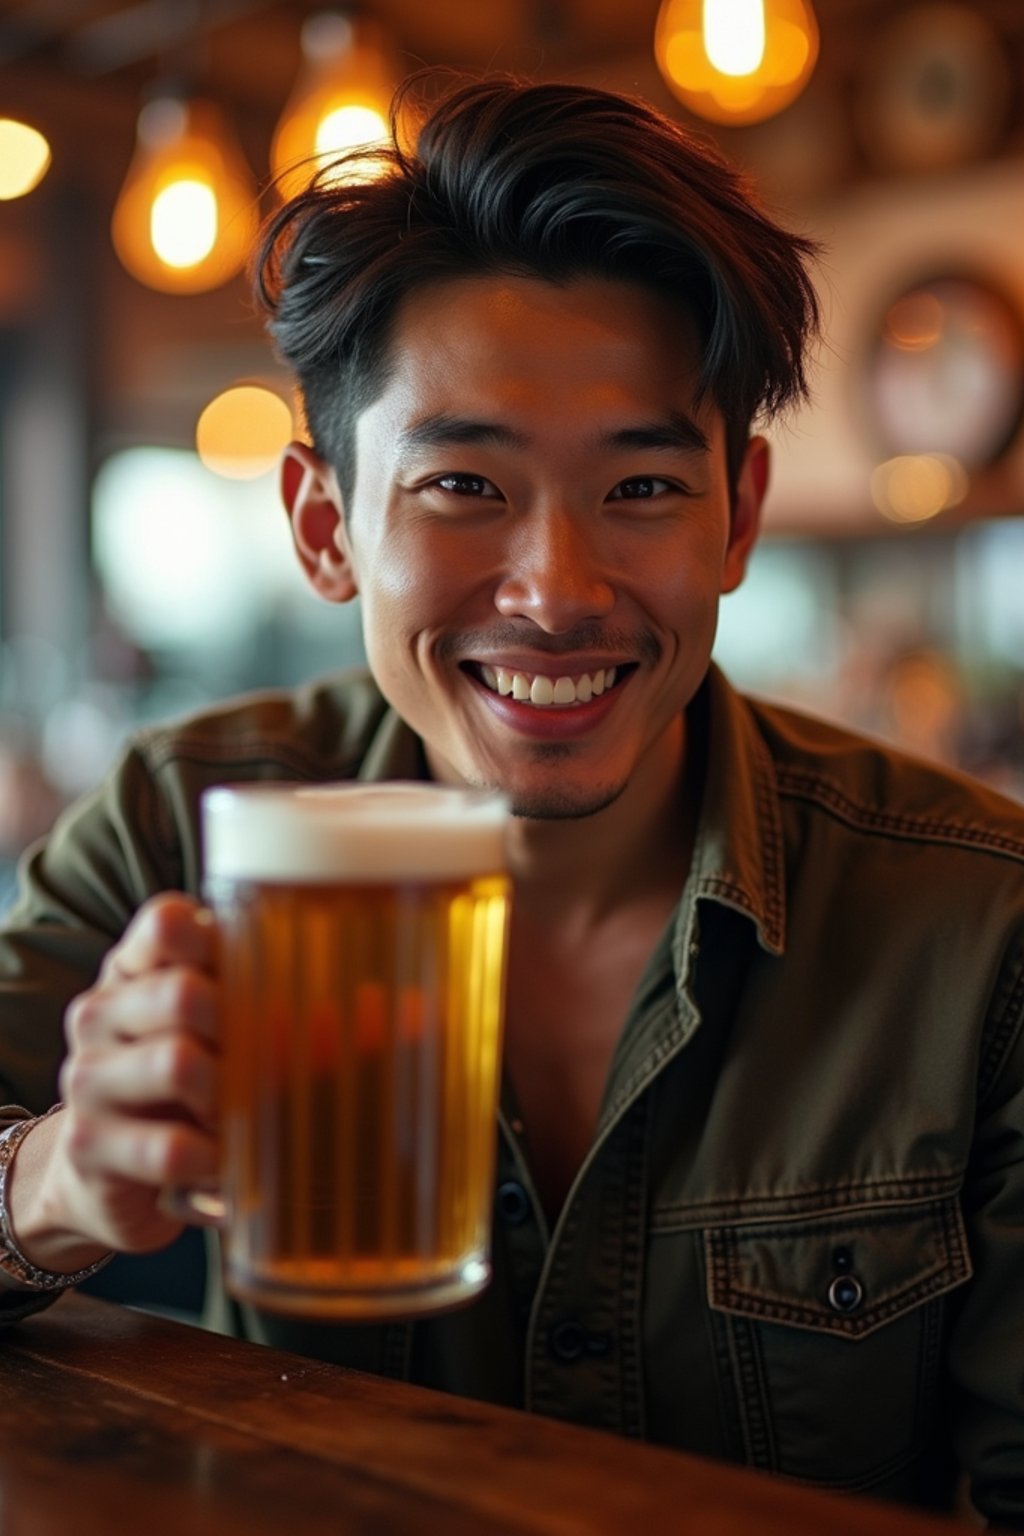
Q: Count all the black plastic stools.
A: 0